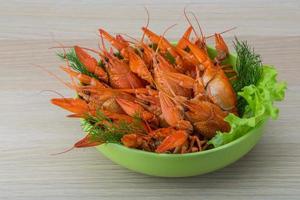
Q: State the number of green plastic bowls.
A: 1